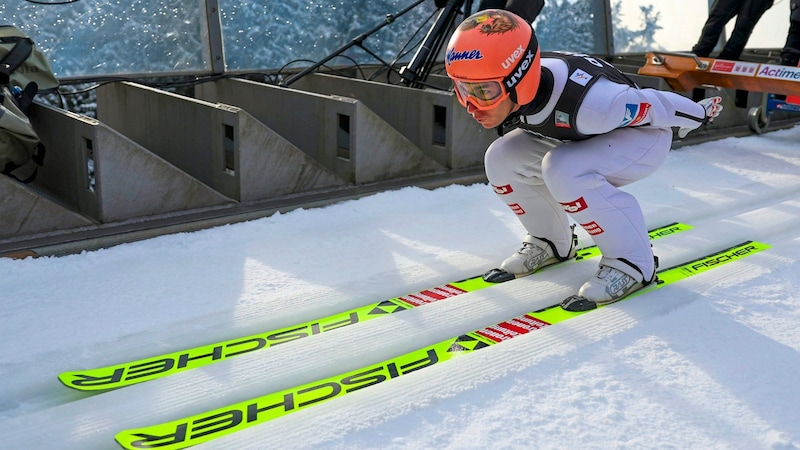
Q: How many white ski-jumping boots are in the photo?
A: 2